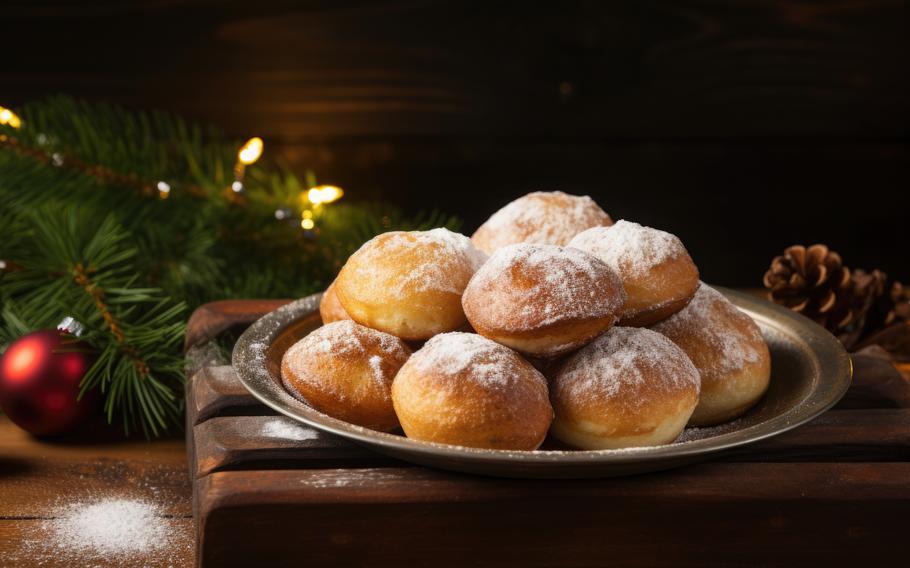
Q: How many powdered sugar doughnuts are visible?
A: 9